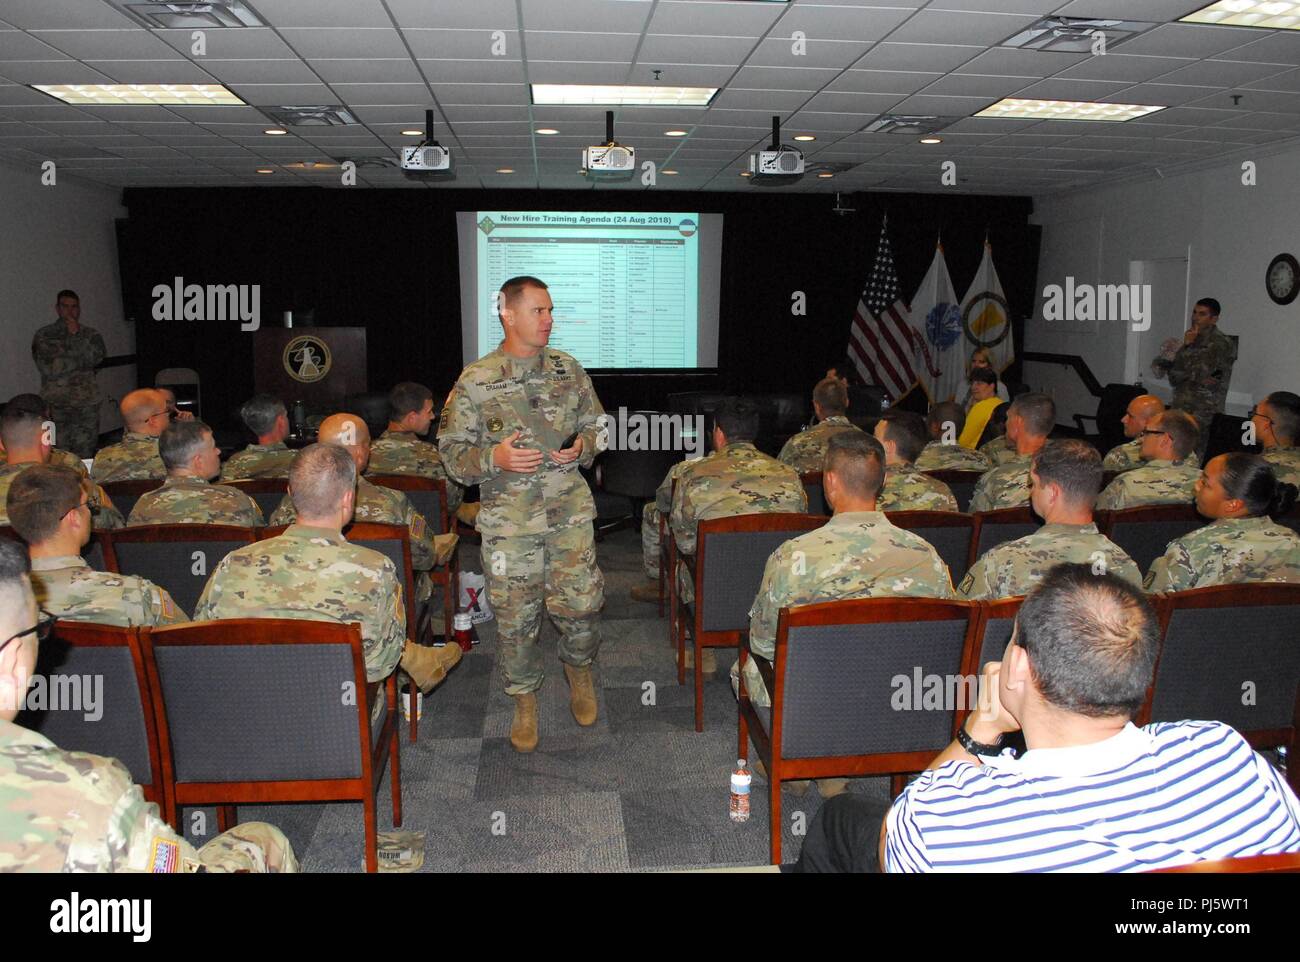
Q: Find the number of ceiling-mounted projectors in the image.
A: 3